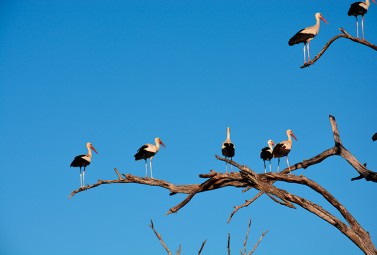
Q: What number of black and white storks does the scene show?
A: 7